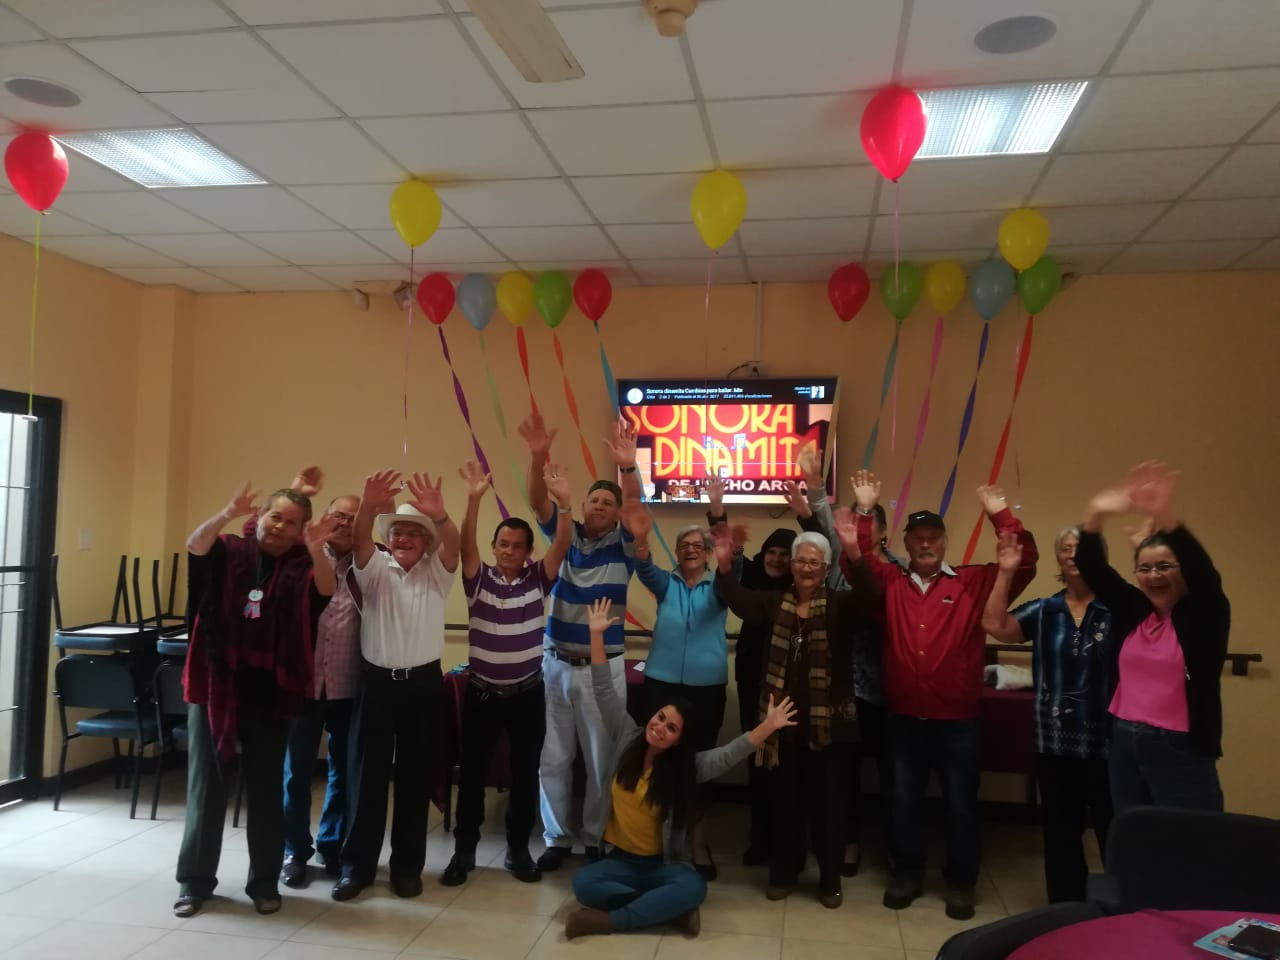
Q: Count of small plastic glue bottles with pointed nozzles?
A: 0